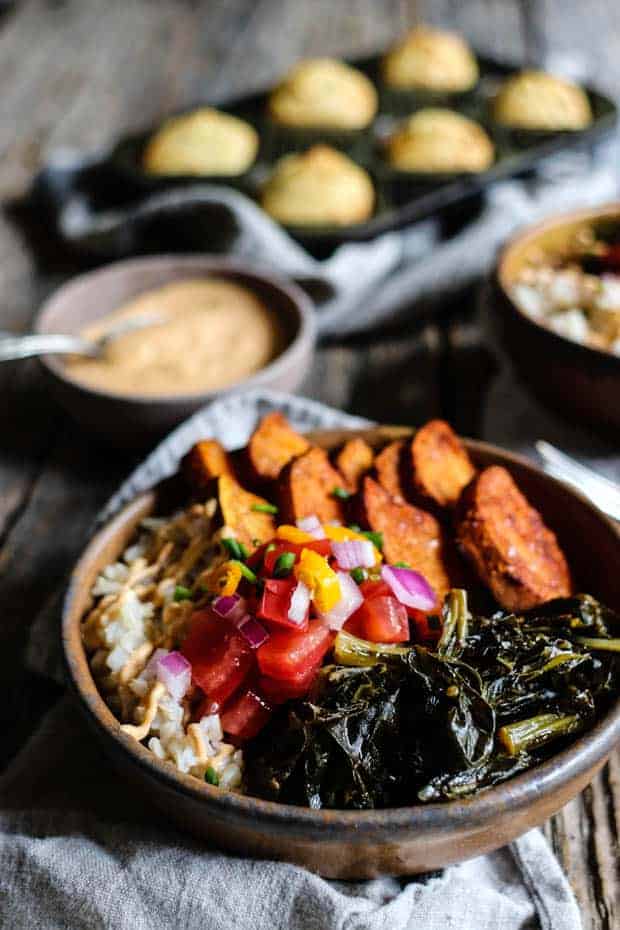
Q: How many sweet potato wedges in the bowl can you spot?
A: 9